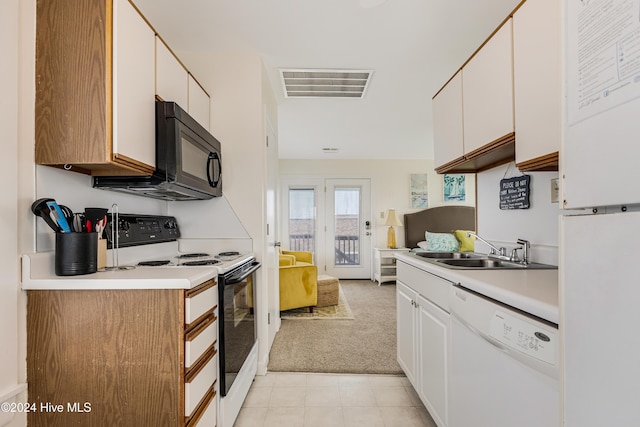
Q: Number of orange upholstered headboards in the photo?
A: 0